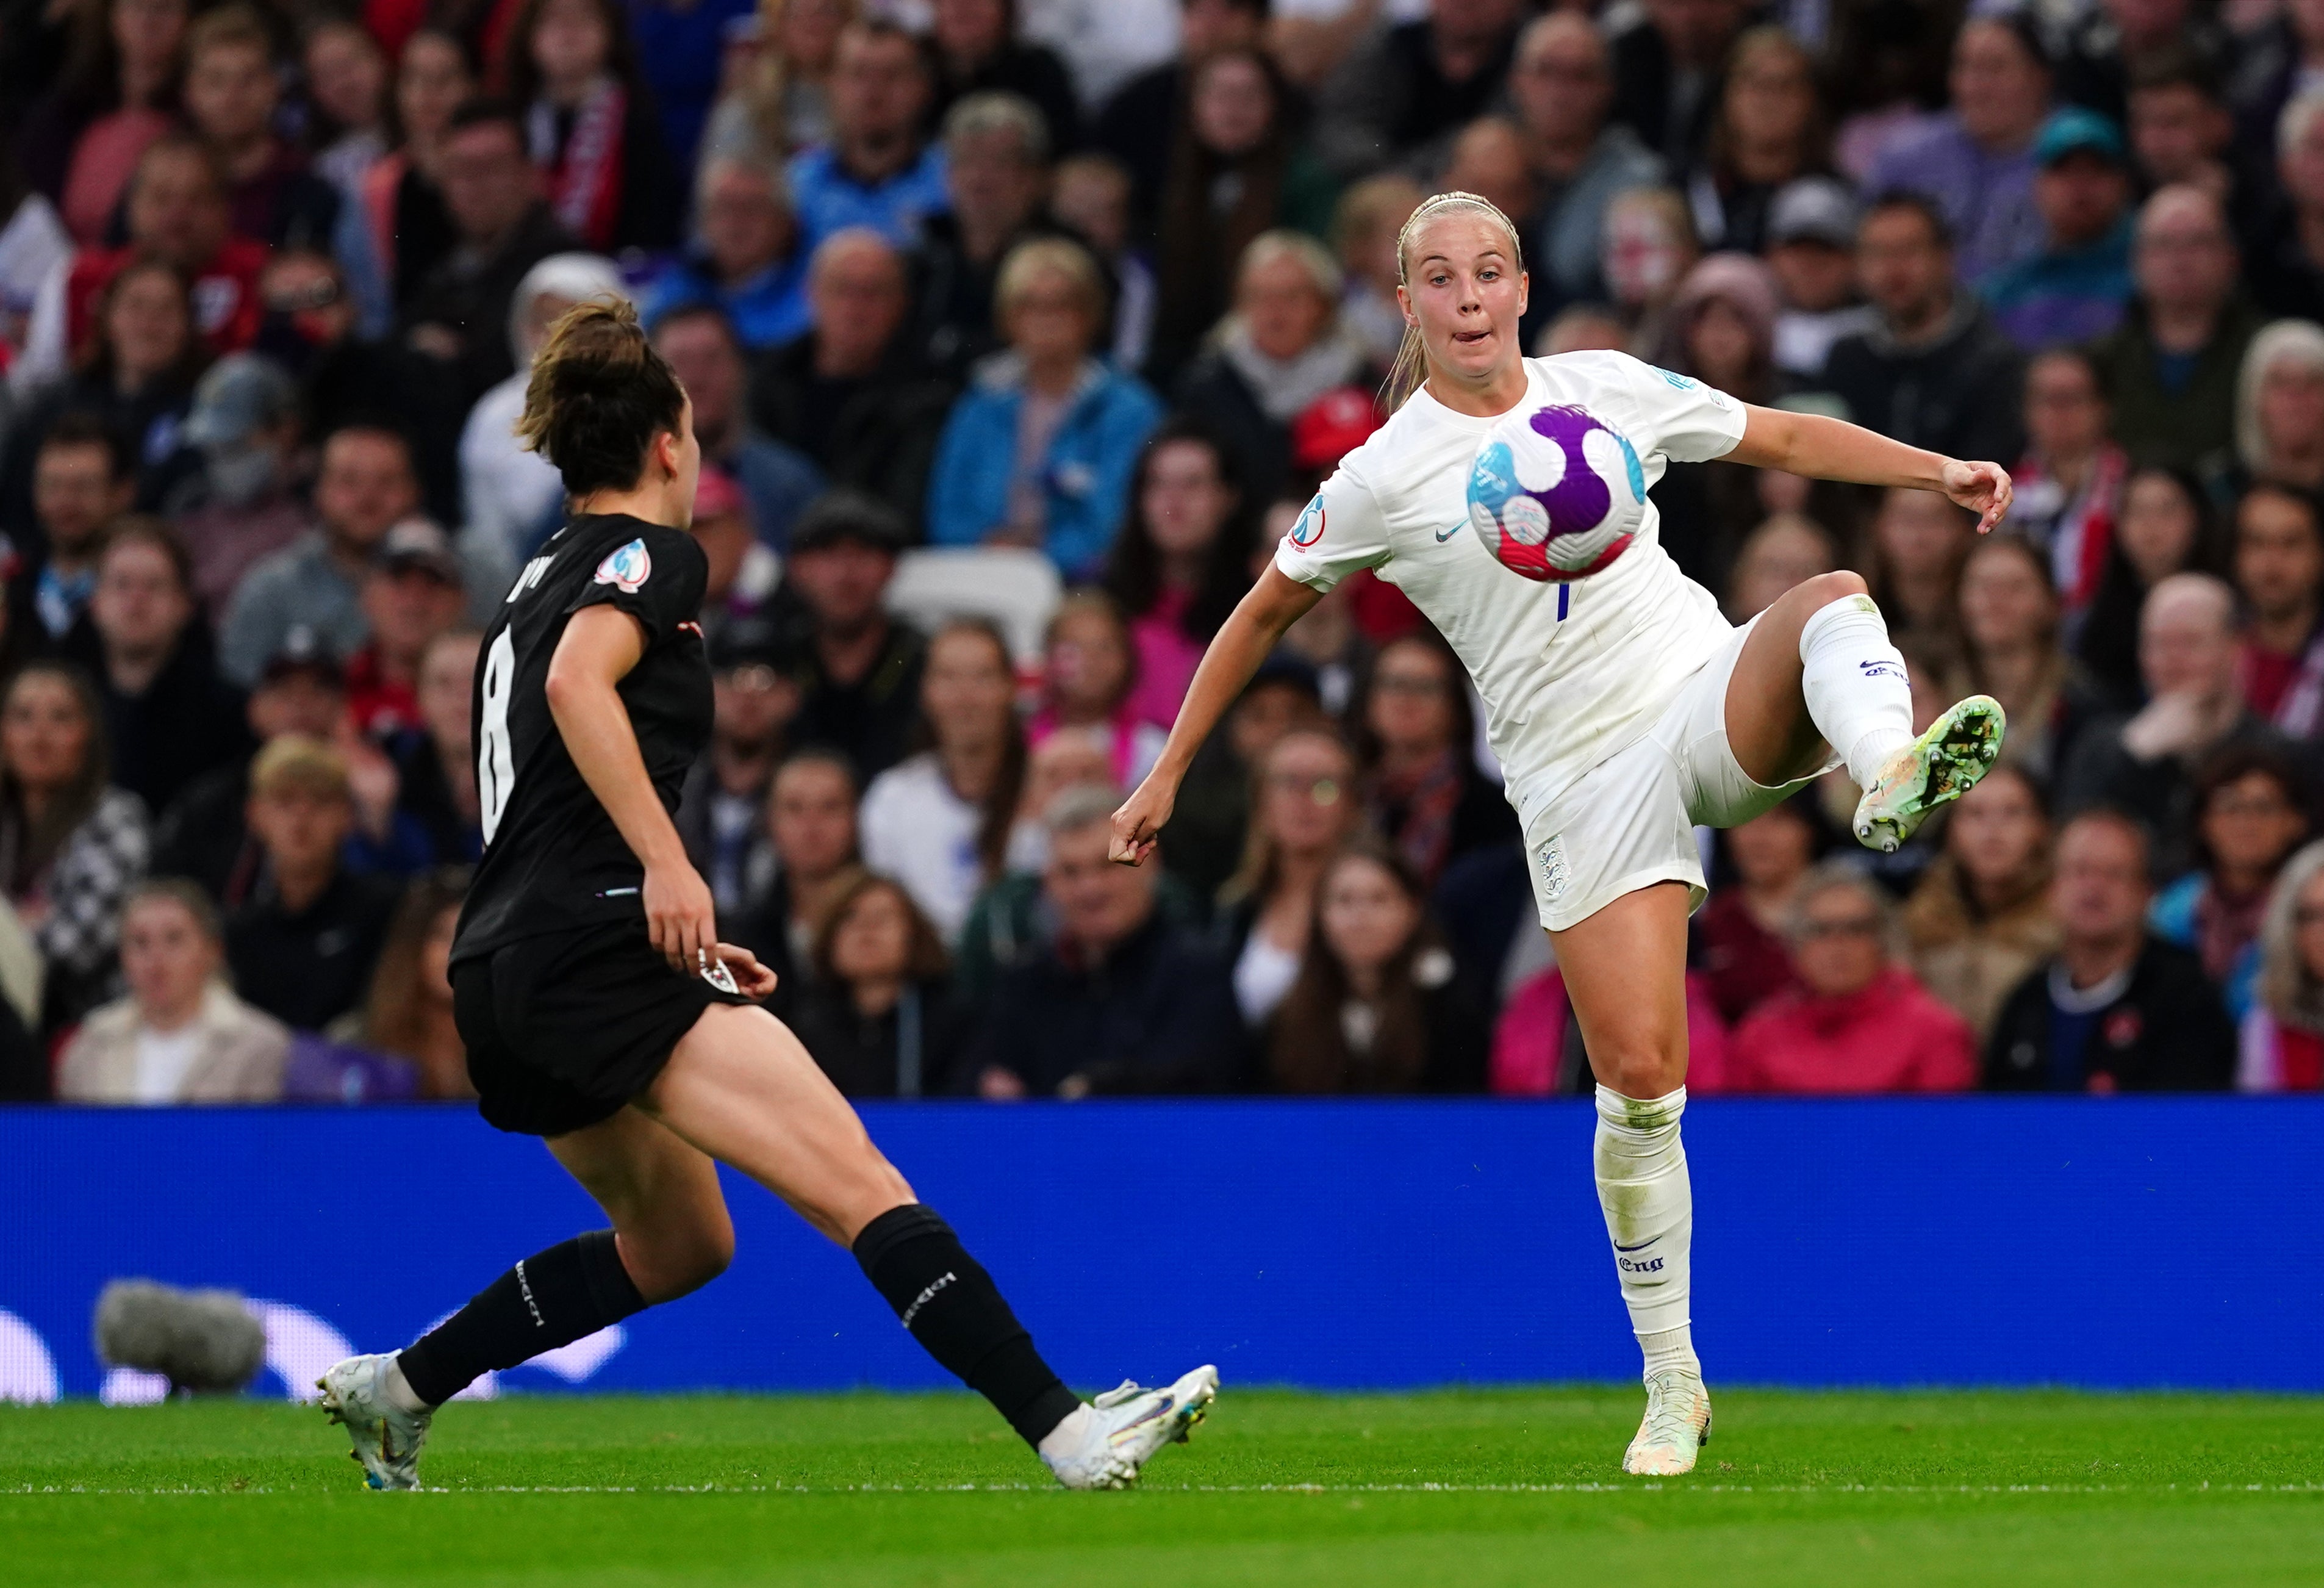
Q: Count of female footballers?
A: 2